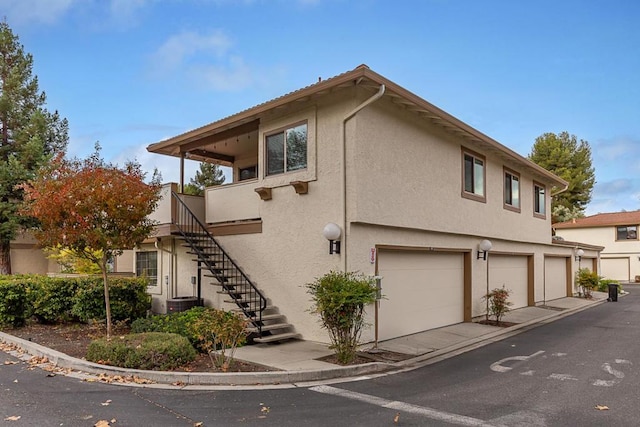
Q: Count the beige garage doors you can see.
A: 5